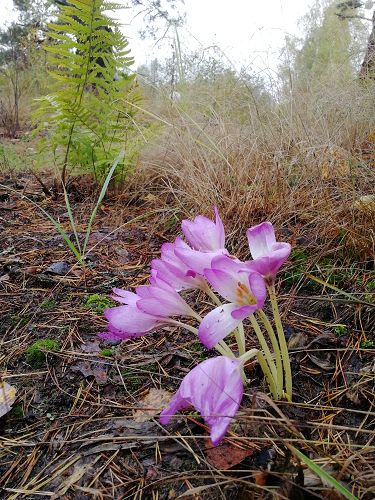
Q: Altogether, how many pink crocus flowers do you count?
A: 7